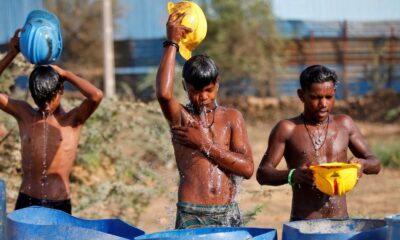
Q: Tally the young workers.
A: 3